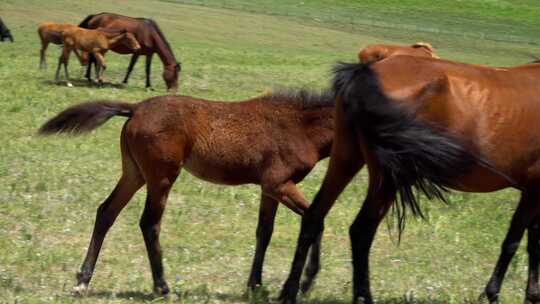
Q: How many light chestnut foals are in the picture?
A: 2